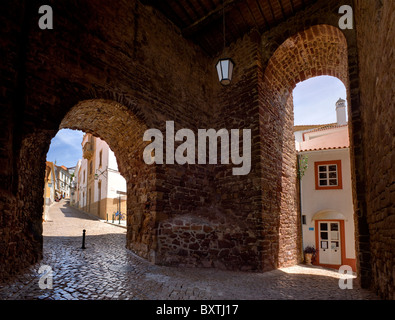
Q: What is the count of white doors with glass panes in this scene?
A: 1